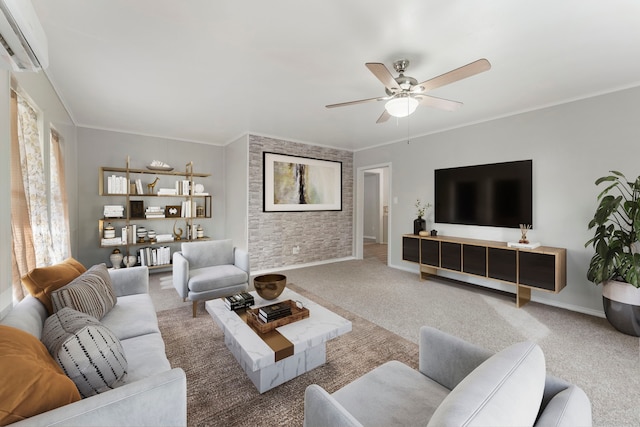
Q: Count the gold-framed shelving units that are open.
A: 1